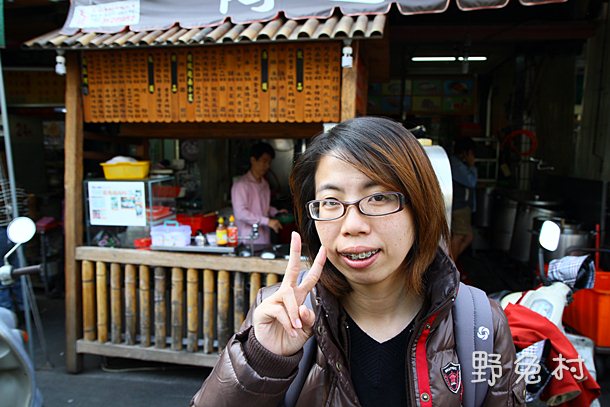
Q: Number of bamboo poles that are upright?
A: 13